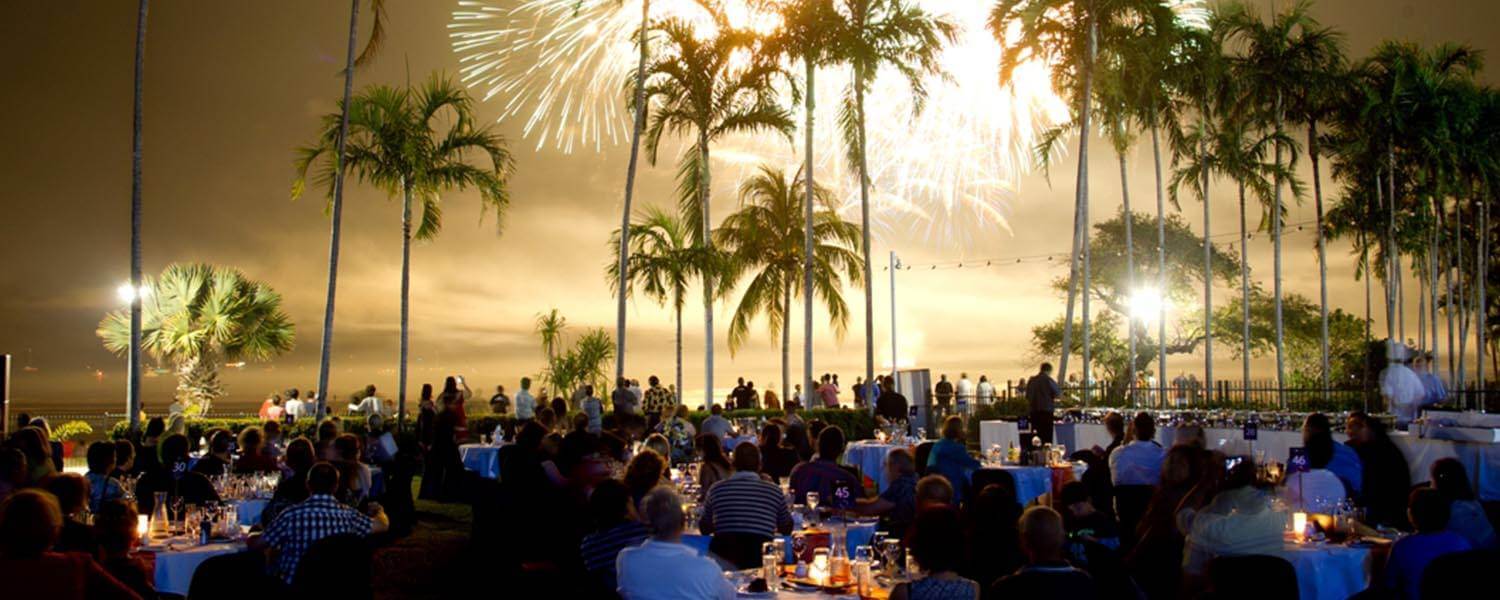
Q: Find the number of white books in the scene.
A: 0